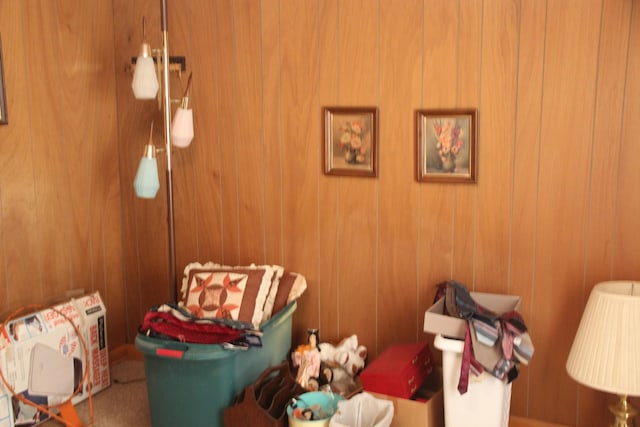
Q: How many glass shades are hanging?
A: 3